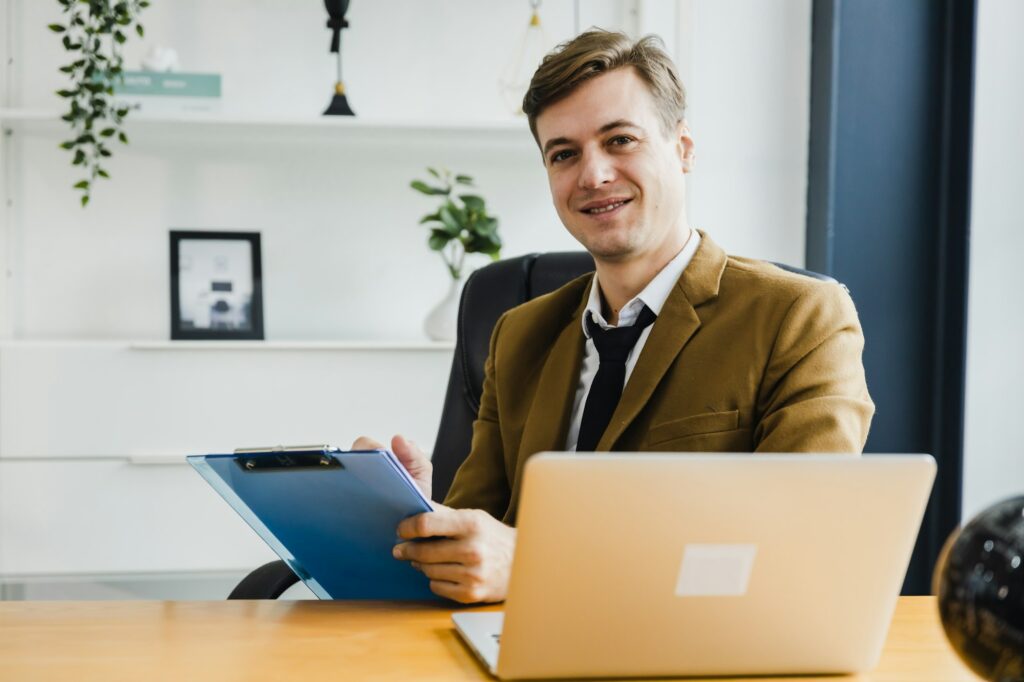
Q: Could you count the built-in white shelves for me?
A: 2